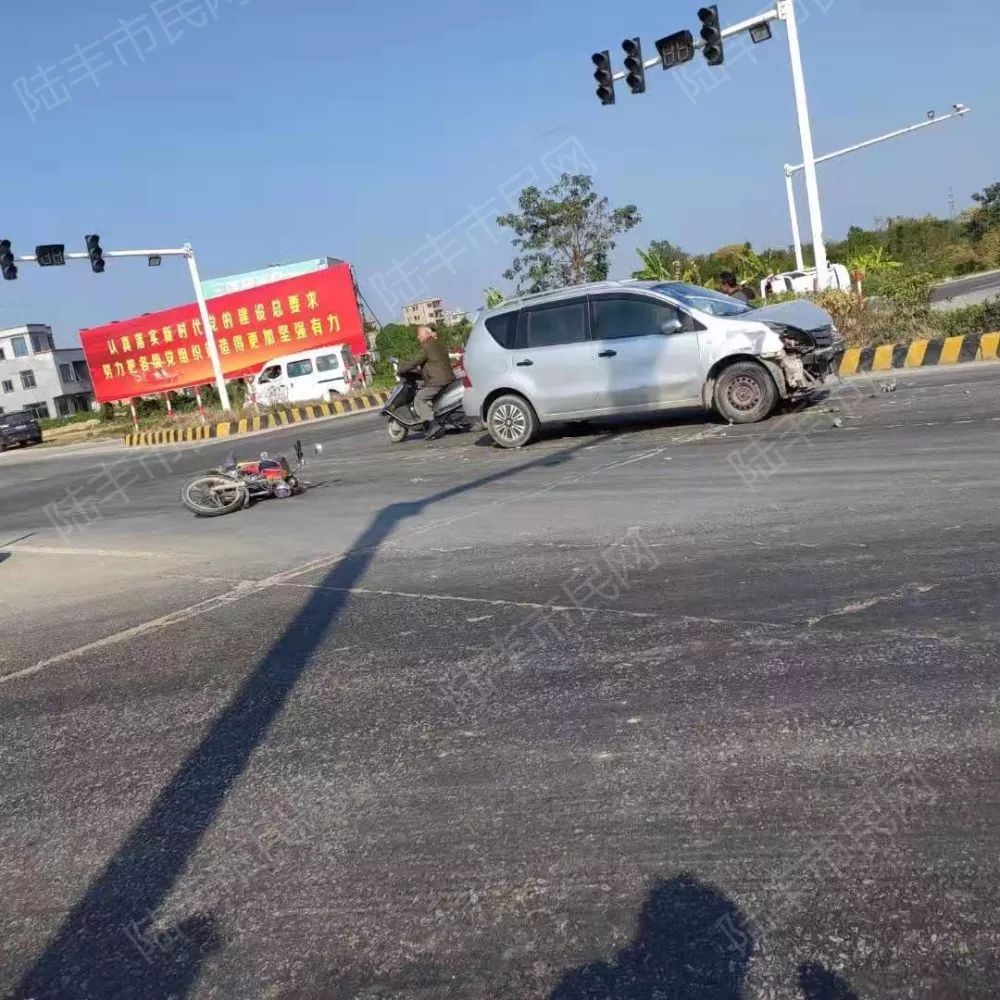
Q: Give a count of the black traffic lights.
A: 5